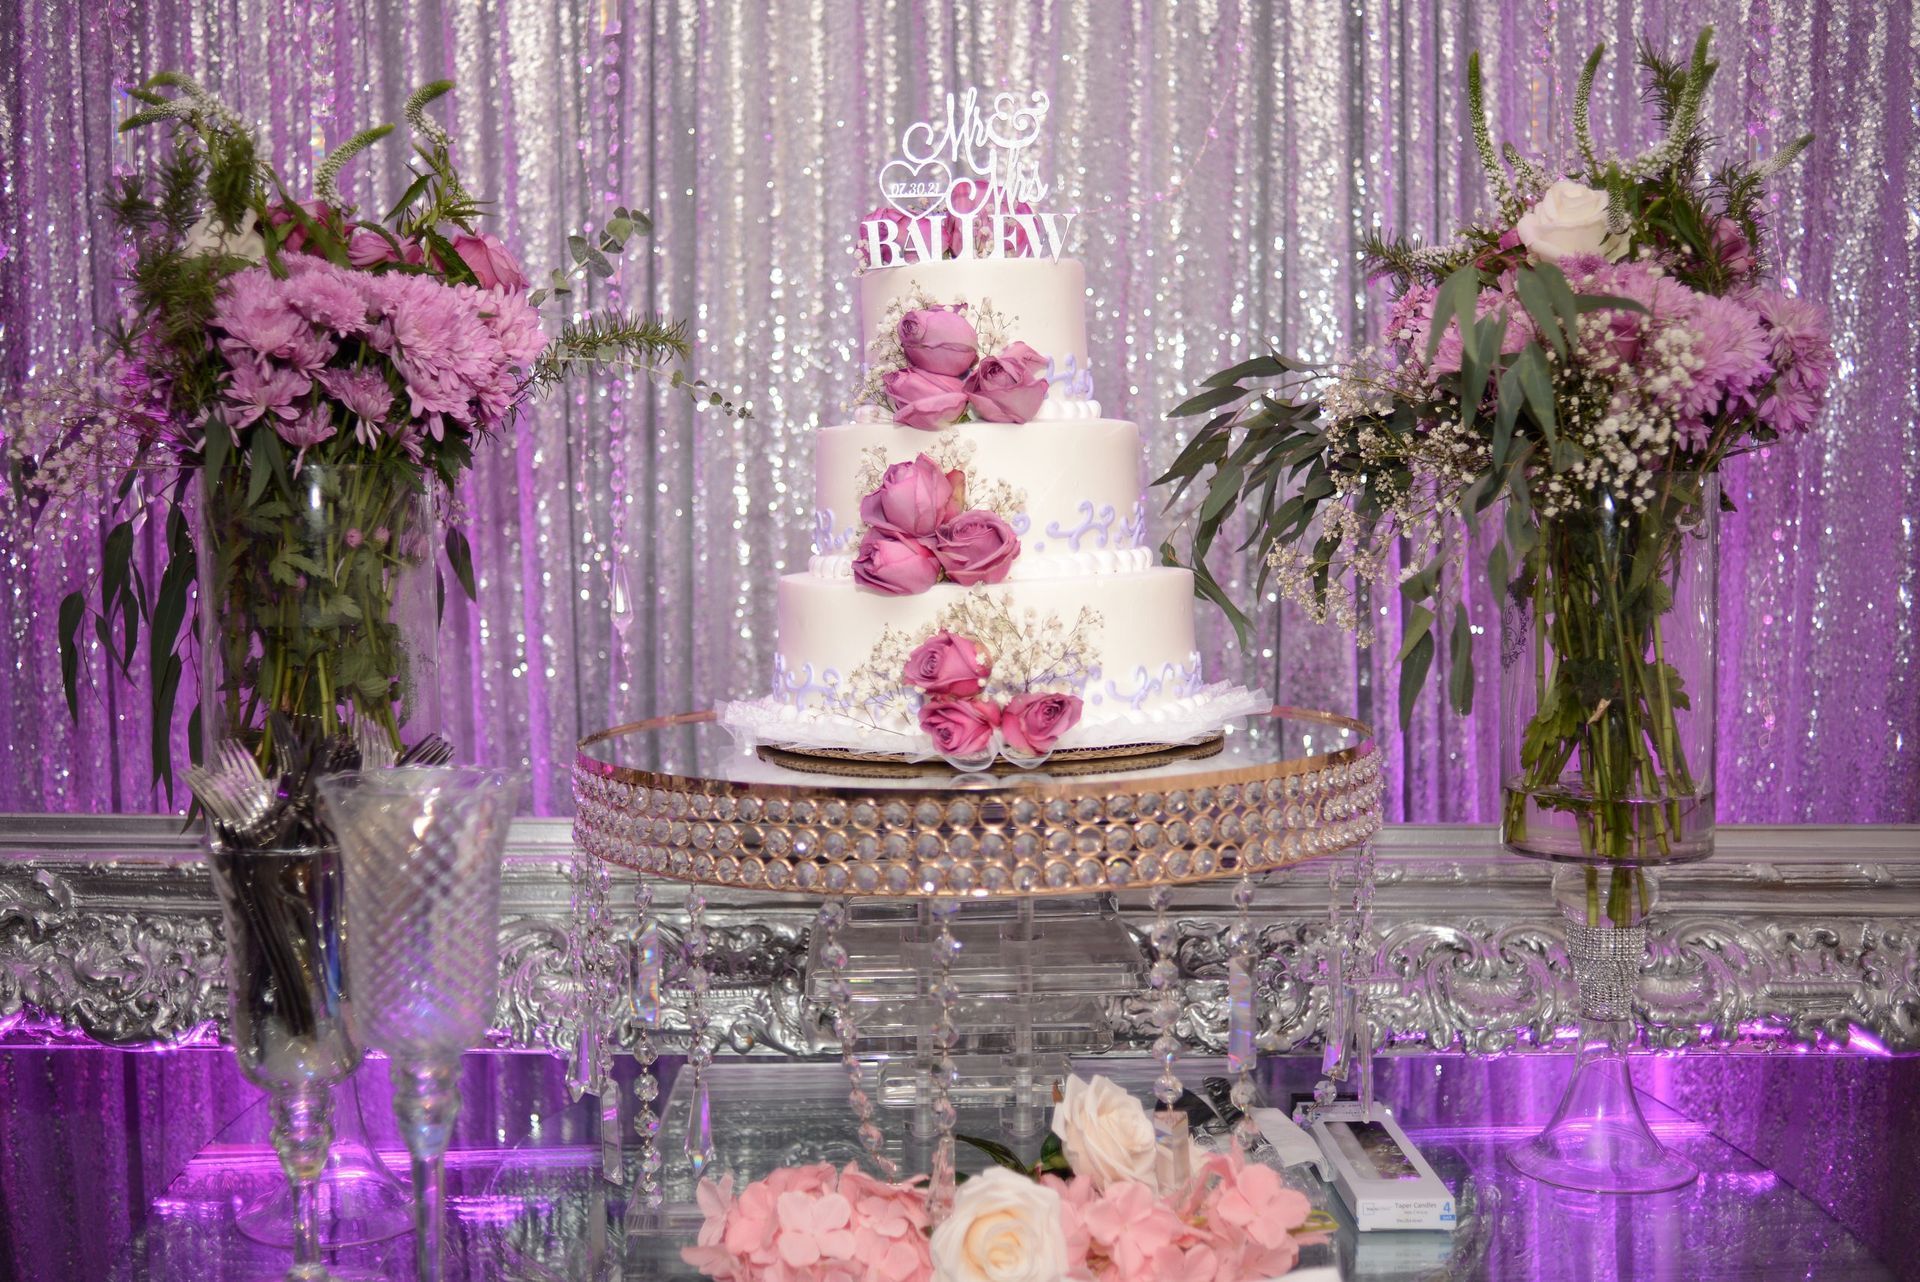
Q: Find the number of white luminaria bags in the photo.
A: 0